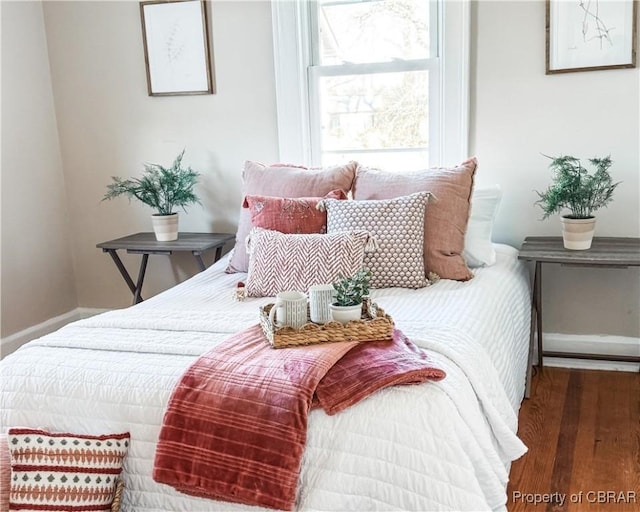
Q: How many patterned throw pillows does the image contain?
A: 4